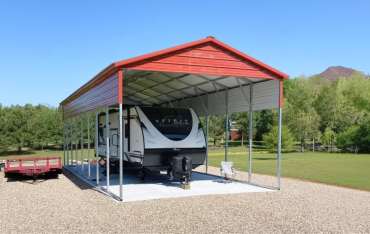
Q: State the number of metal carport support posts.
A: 13